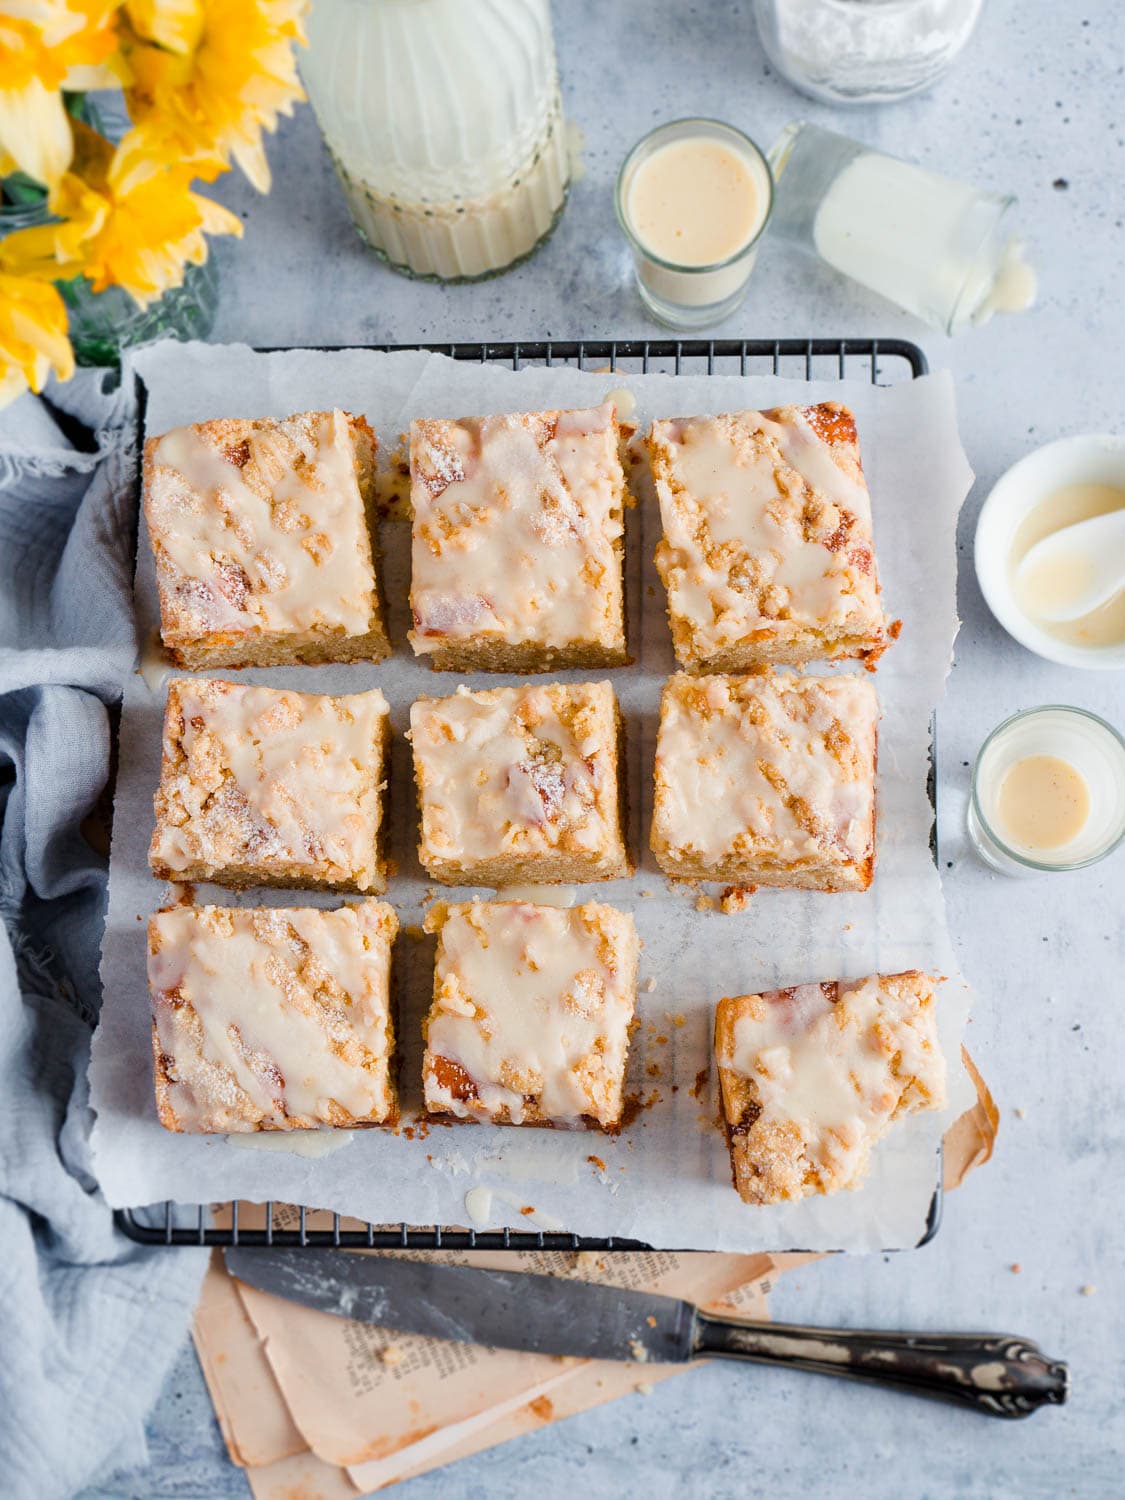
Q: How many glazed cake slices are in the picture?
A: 9